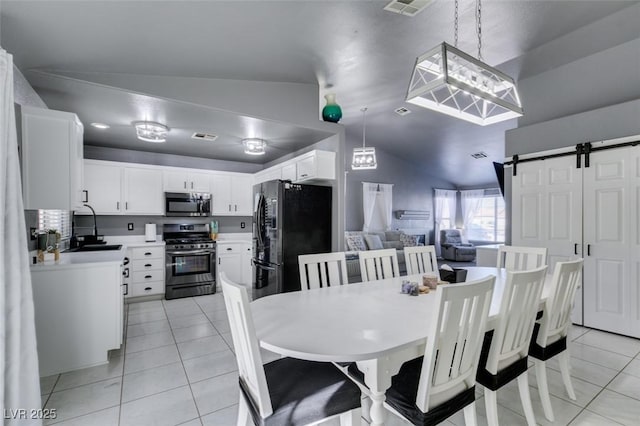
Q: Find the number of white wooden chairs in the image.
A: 8